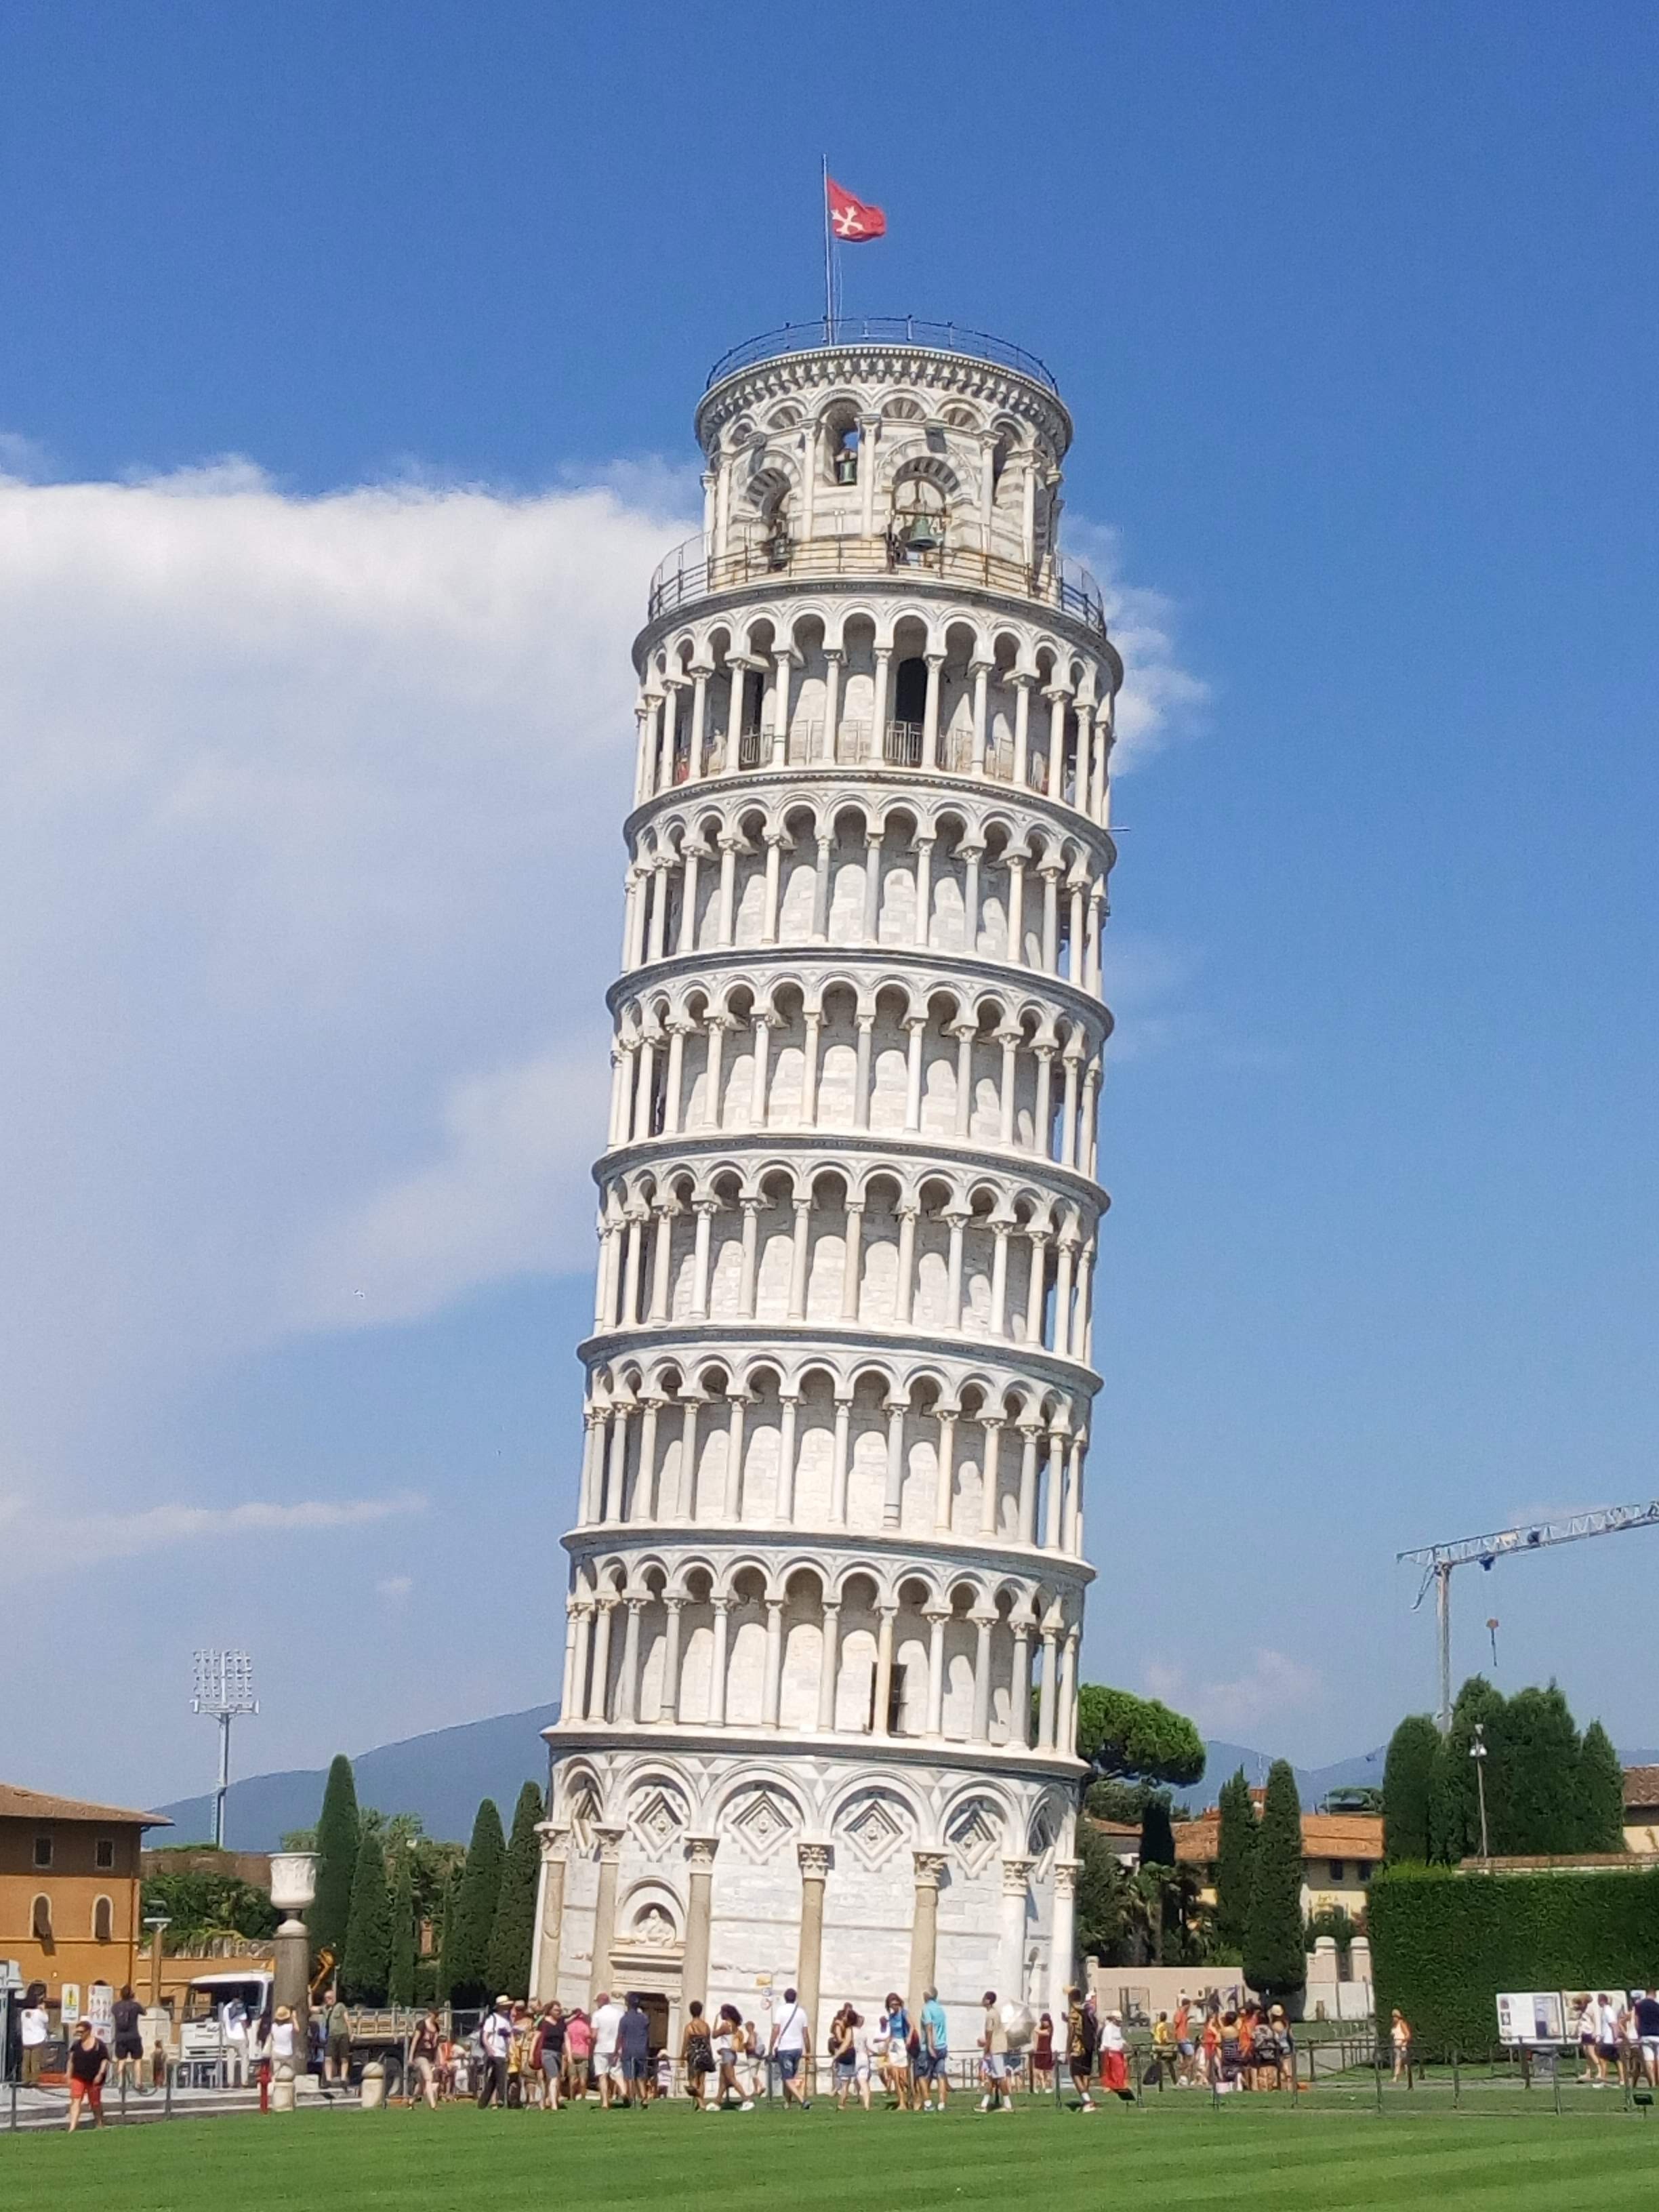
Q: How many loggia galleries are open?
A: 6